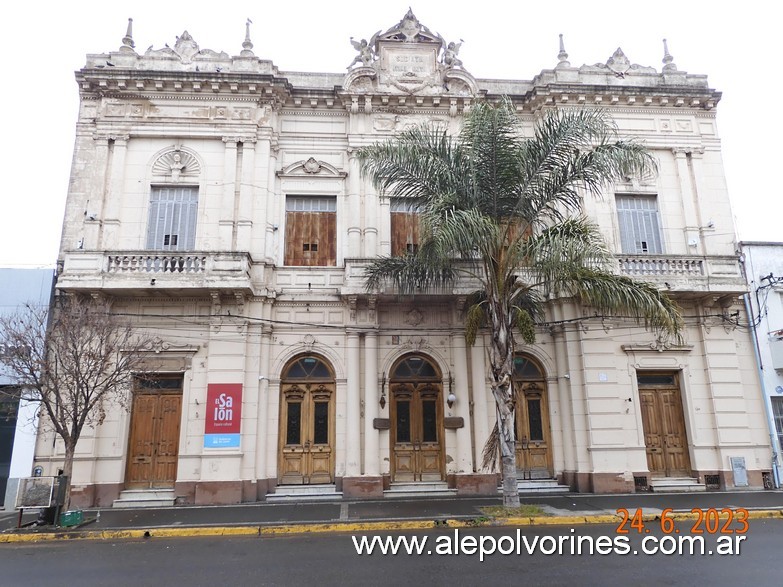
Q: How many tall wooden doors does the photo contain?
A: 5